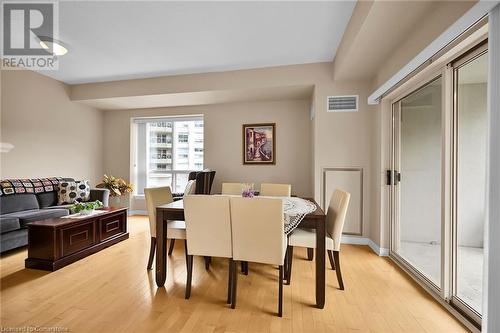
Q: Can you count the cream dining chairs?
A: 6